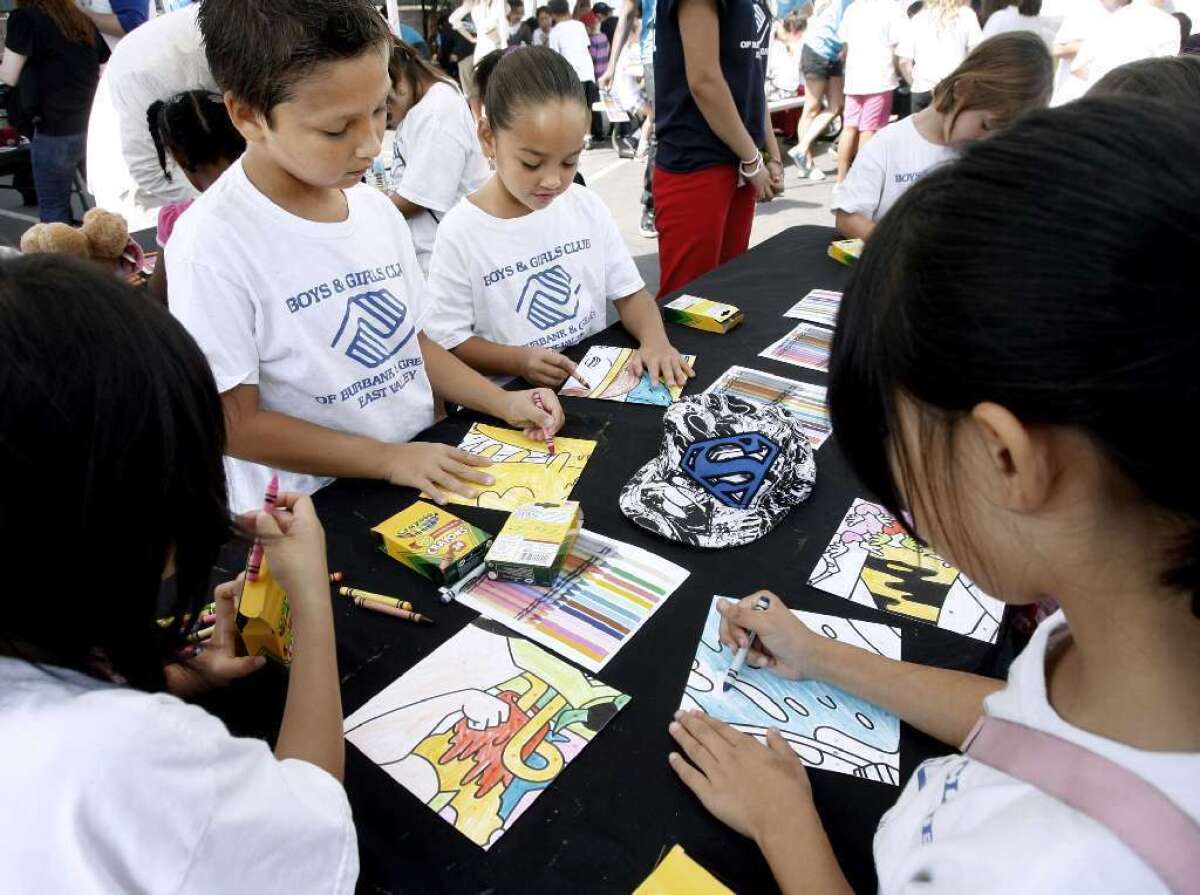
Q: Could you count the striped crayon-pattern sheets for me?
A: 4